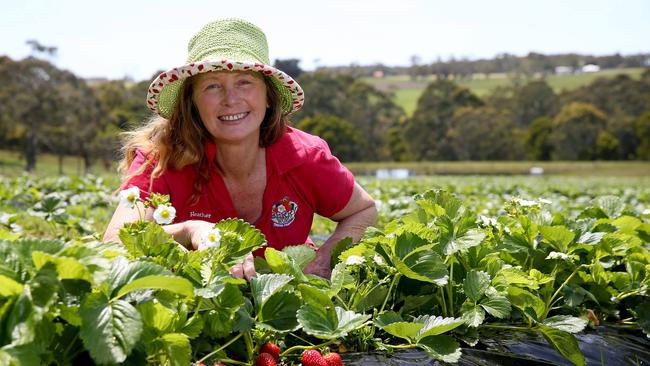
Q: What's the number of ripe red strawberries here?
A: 4